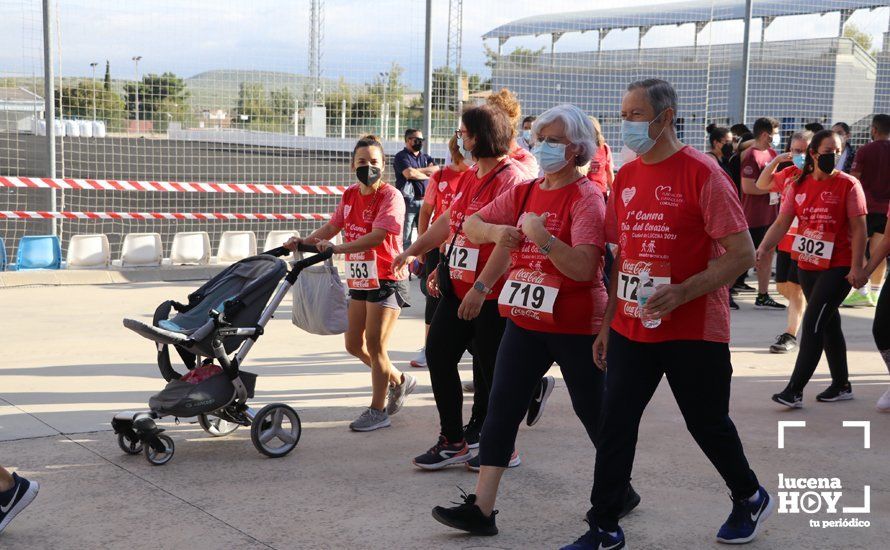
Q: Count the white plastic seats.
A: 6